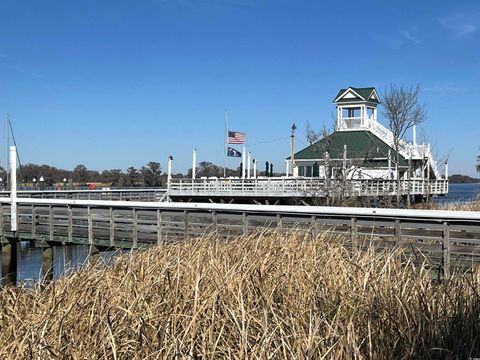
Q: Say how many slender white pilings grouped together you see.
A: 3